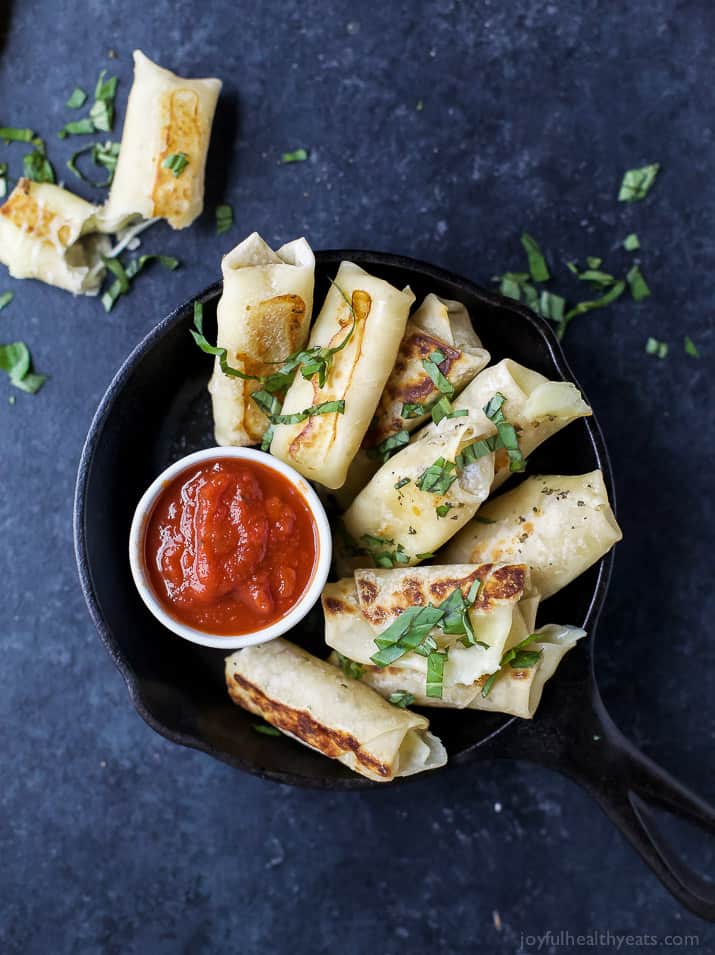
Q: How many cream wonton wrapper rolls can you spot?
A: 11